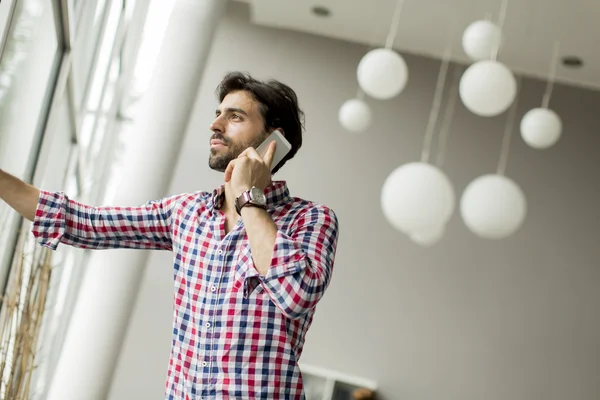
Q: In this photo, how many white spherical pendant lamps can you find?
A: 8